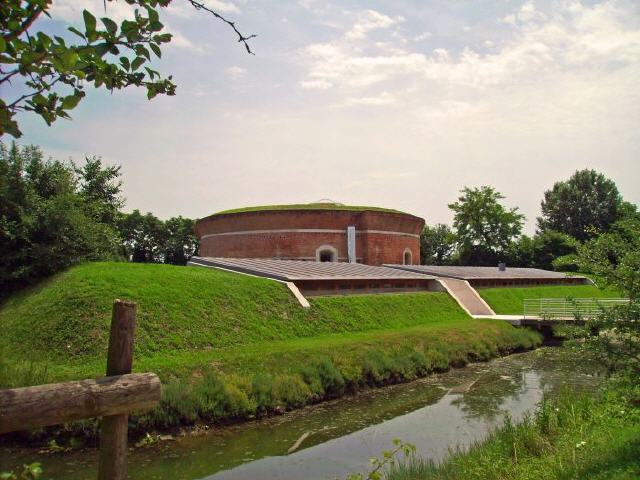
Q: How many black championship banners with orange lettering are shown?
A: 0